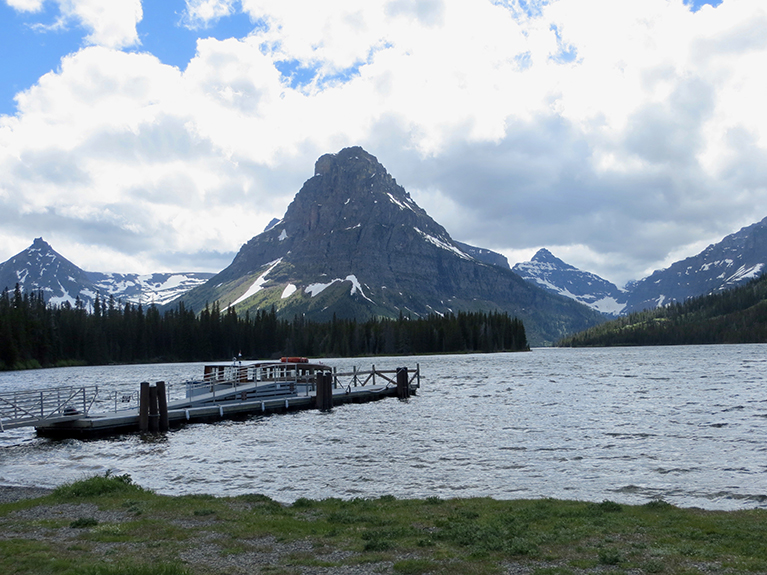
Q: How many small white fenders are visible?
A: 4